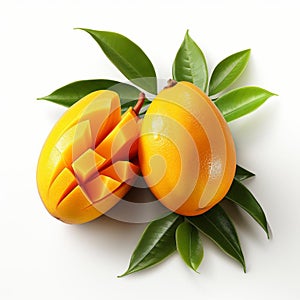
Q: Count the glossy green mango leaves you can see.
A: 10